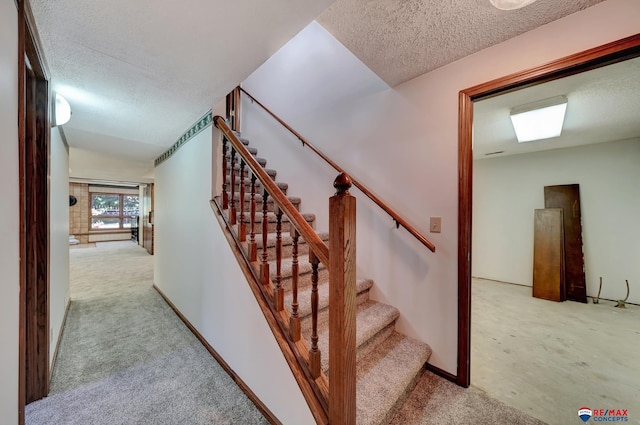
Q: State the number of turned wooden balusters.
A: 8